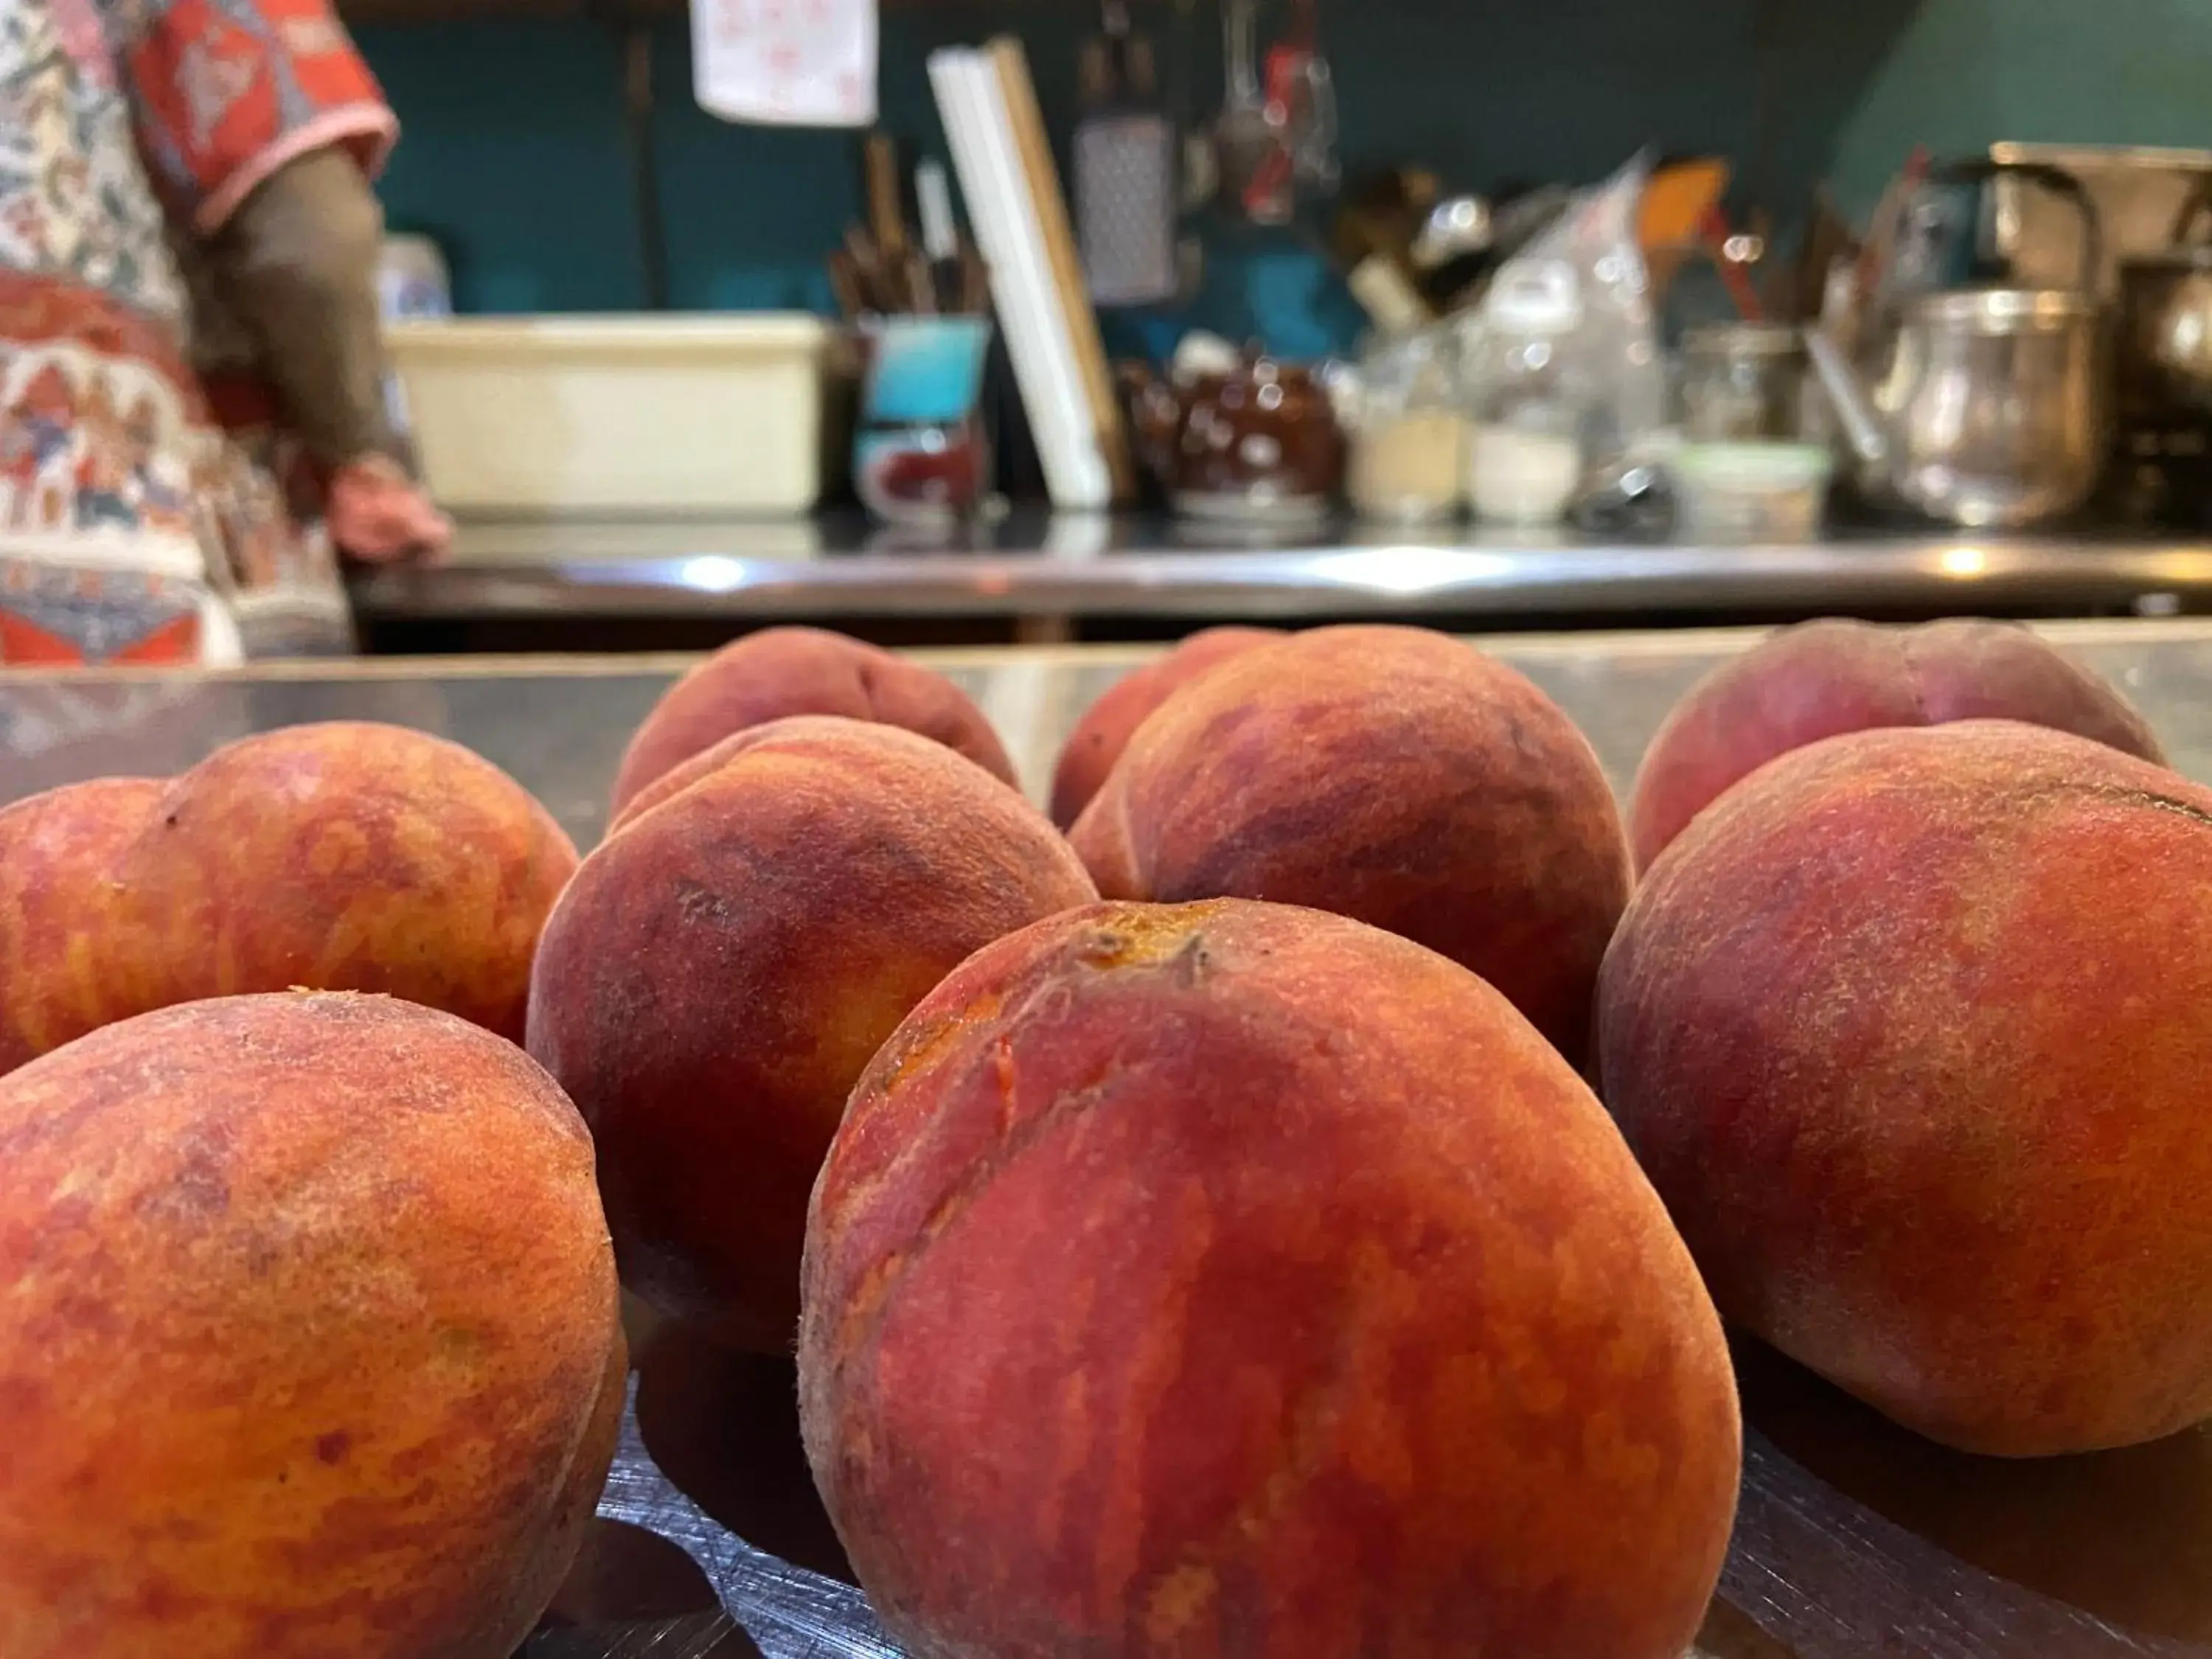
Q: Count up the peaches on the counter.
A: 9